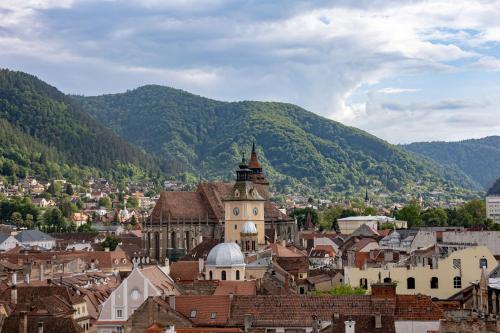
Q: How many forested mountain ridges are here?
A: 3